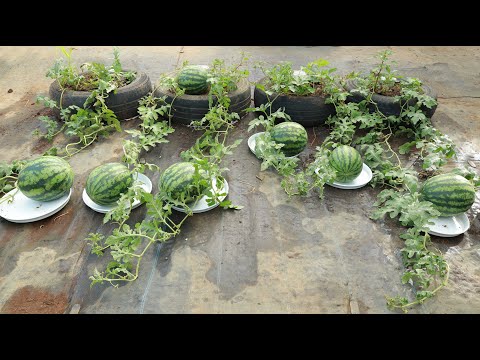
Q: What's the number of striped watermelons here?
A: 7